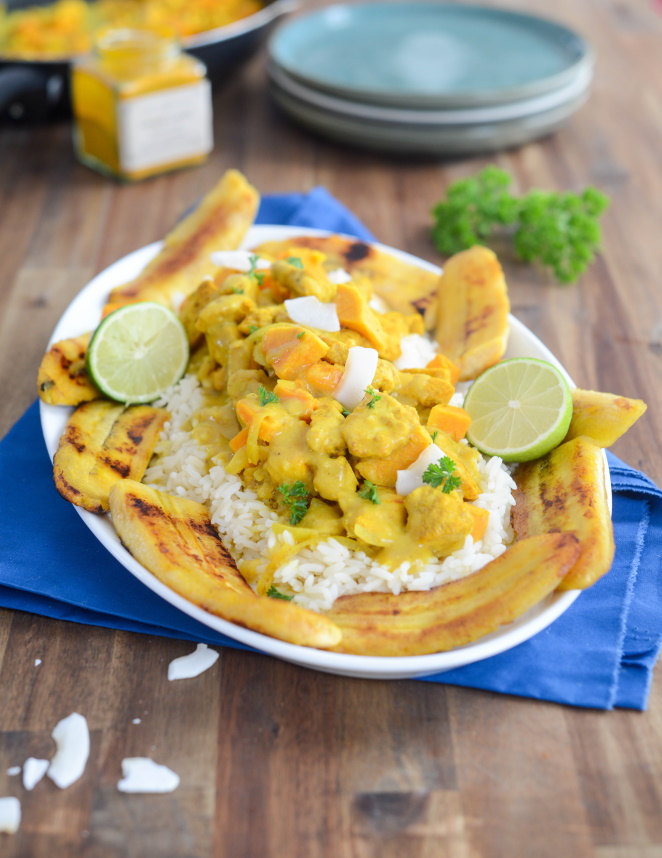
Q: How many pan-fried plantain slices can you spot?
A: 9